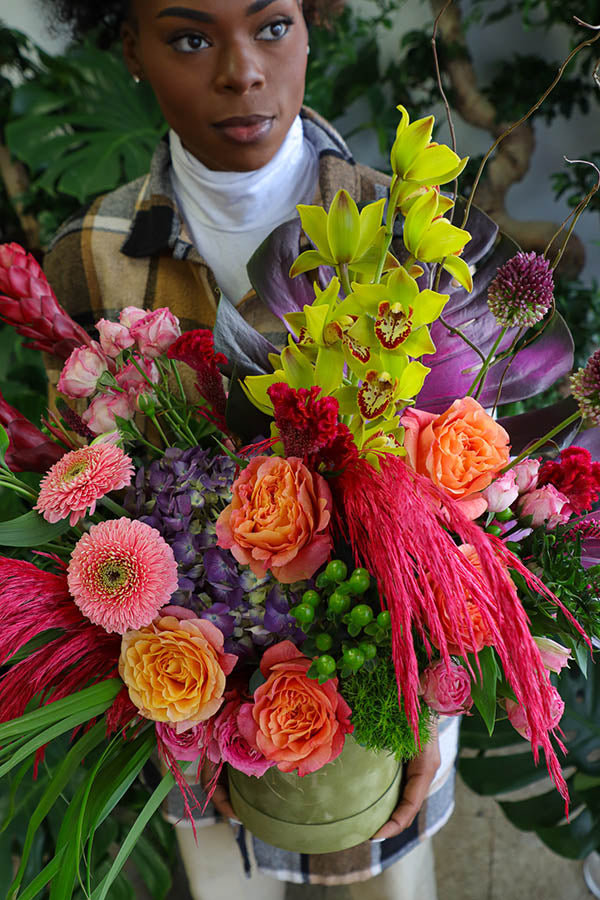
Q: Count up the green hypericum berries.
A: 12